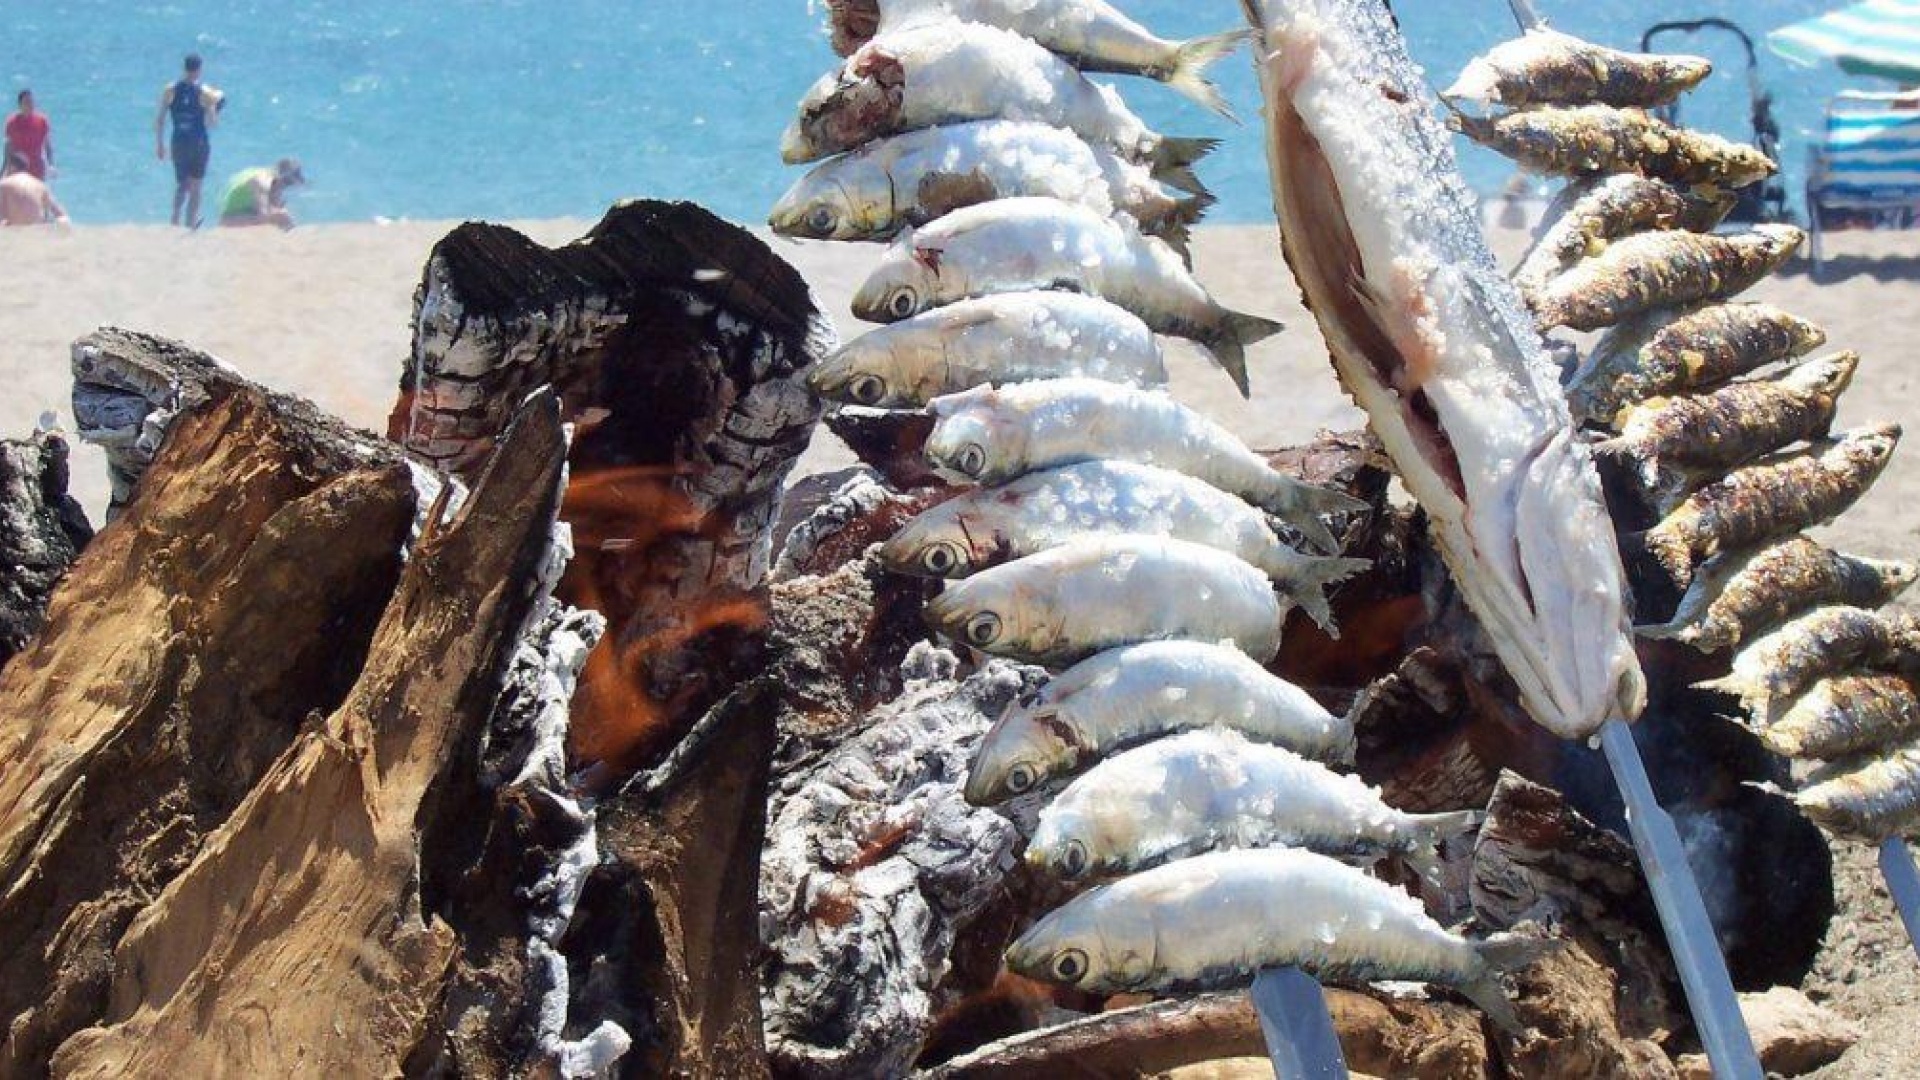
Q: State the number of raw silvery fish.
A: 11